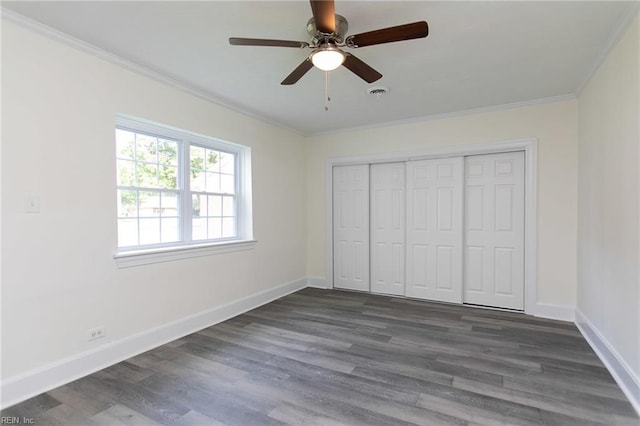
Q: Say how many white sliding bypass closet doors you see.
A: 4